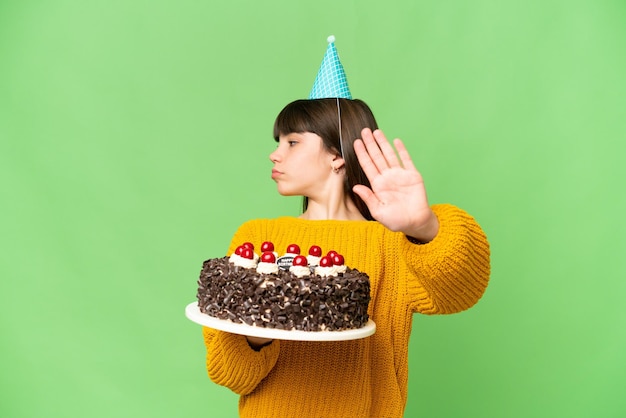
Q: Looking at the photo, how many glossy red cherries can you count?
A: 11